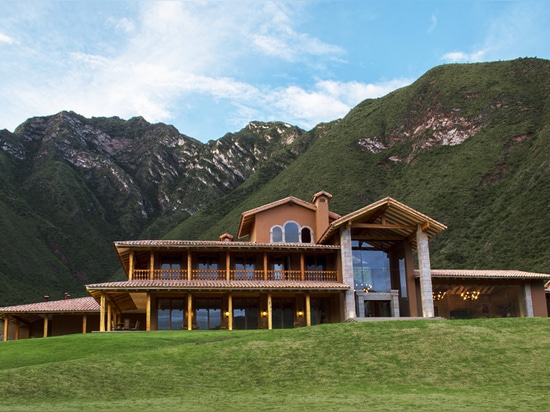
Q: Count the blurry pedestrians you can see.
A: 0